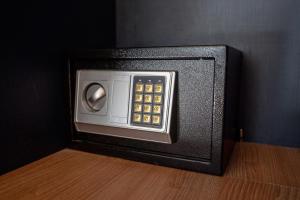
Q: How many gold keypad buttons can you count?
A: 12